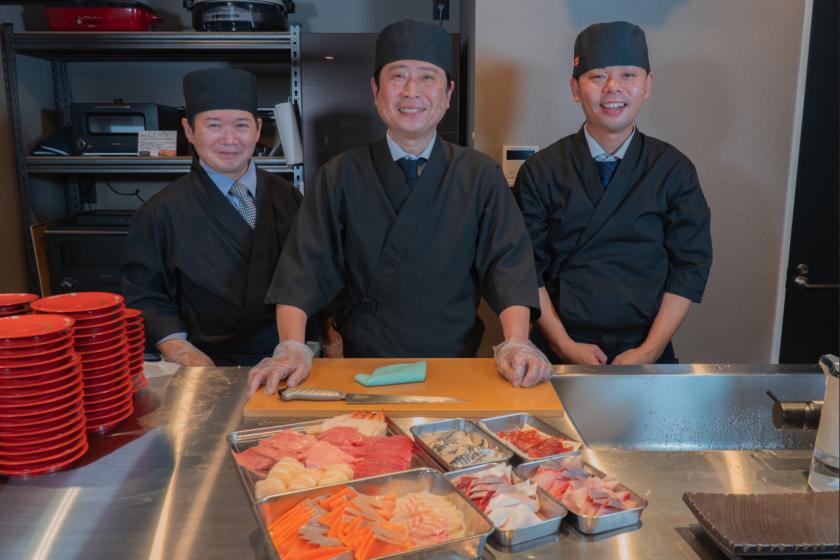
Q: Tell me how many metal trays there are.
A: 6